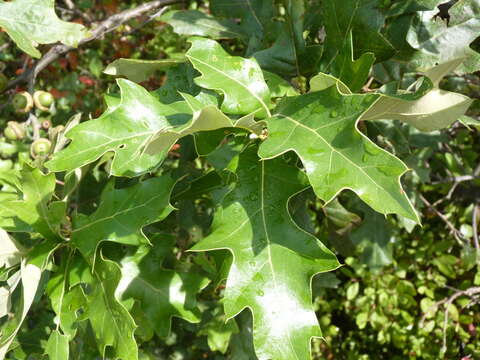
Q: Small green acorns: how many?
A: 4